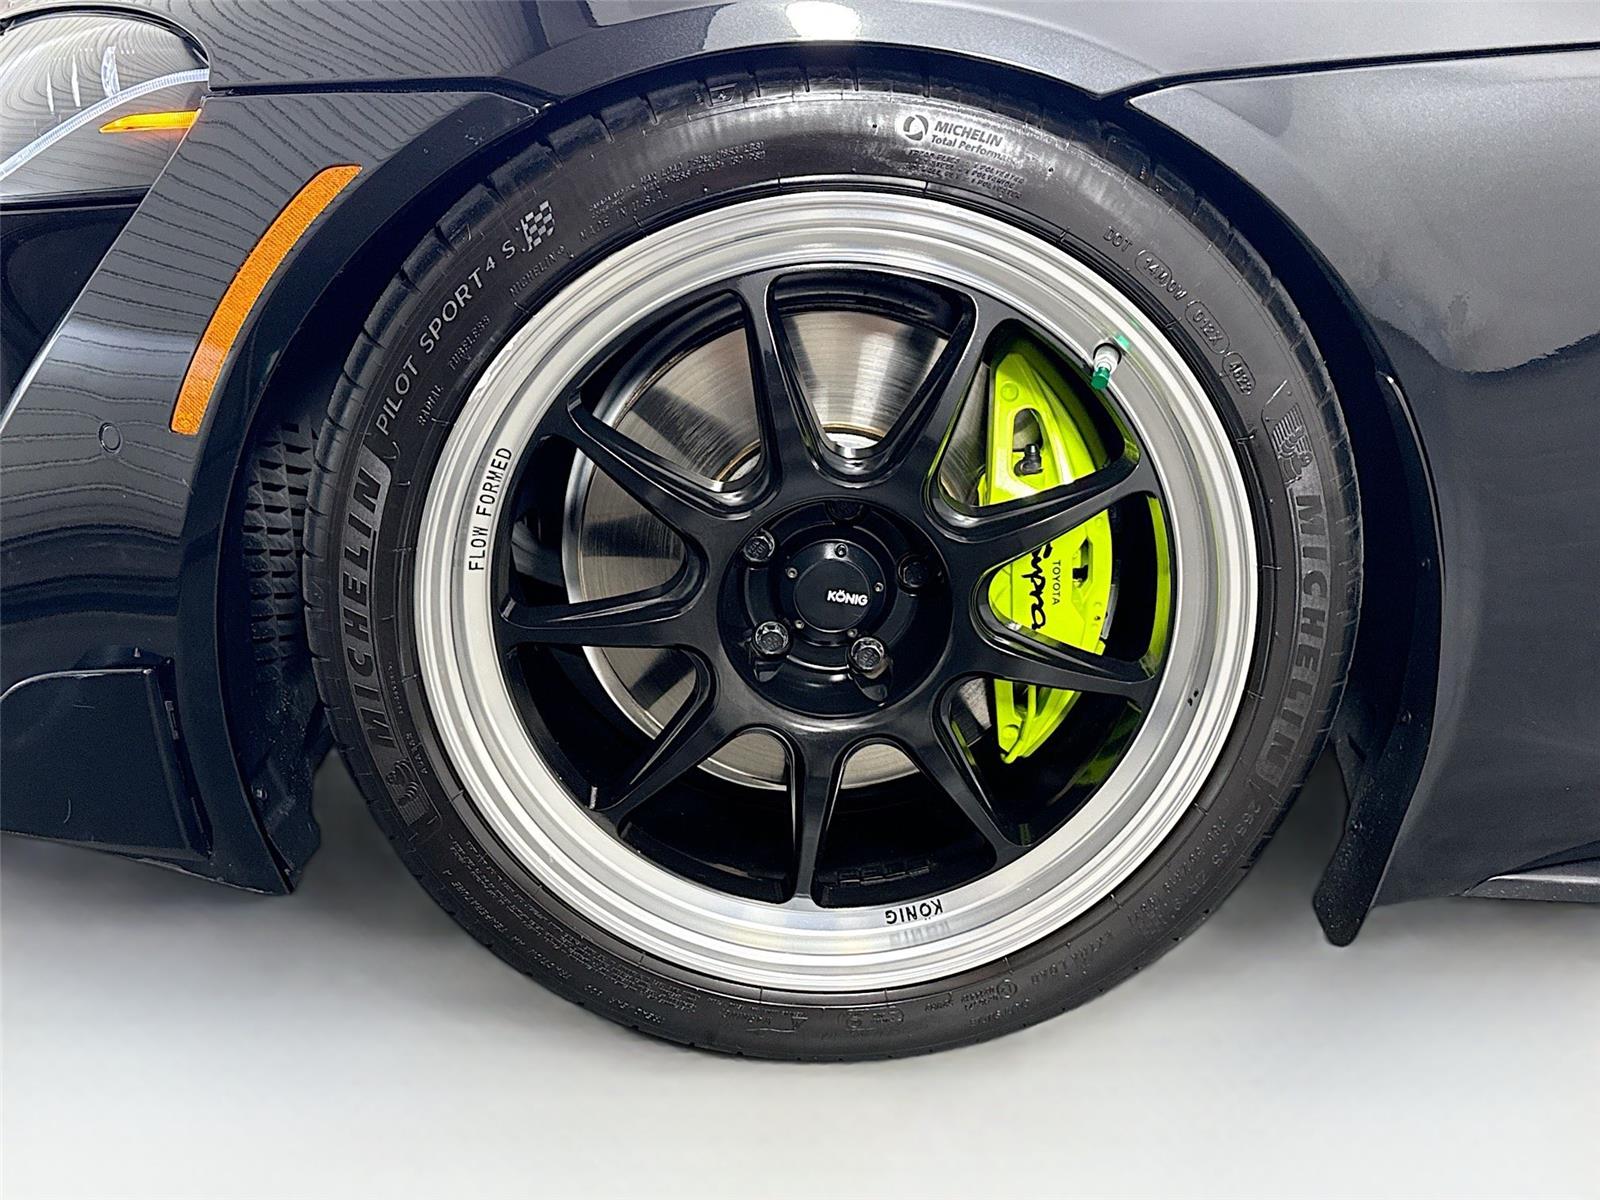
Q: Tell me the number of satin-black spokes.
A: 9